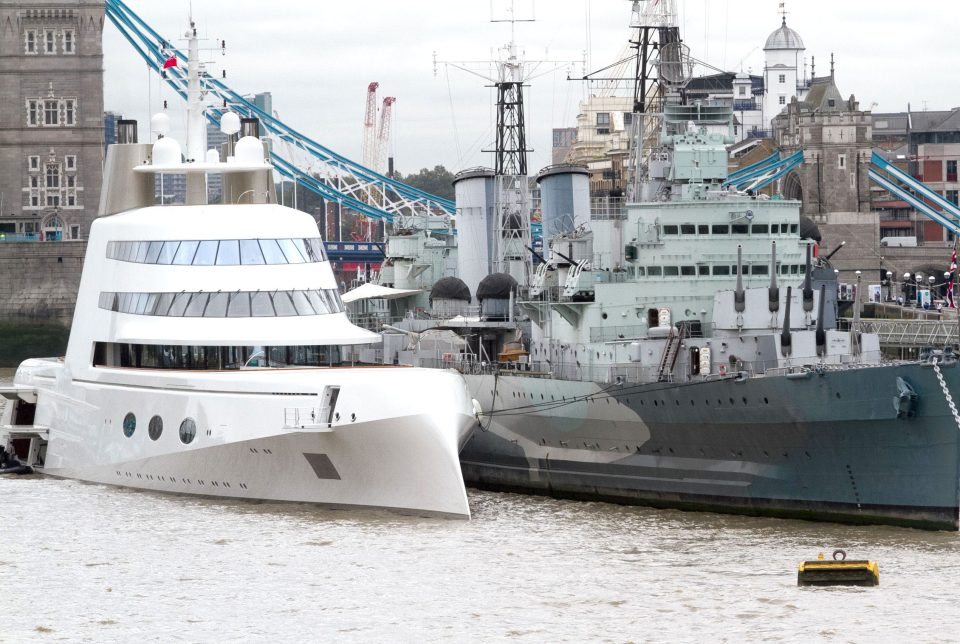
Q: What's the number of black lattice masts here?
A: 2